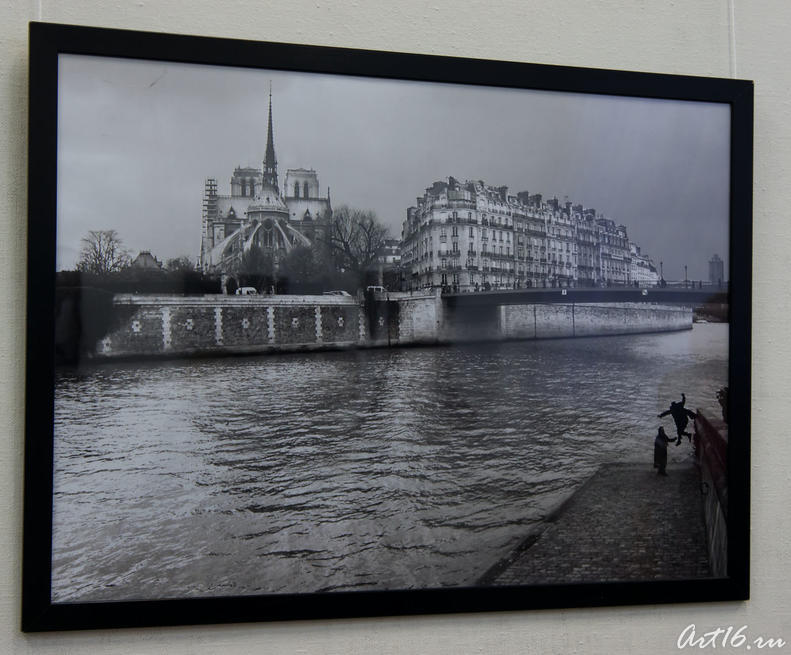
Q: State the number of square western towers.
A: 2